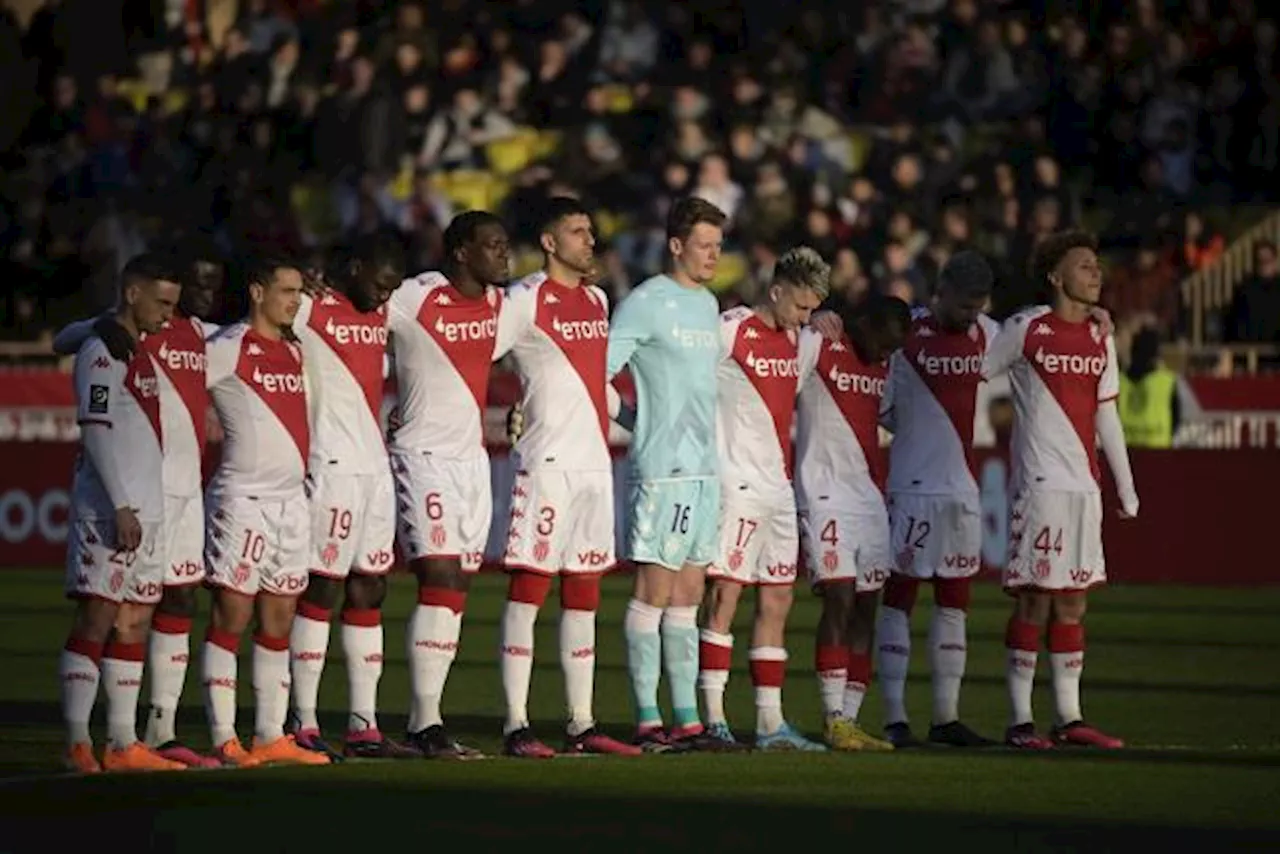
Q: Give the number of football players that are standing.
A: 11